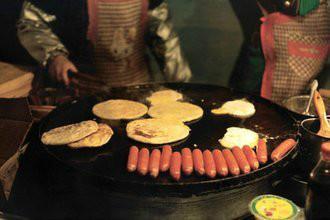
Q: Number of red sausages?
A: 14